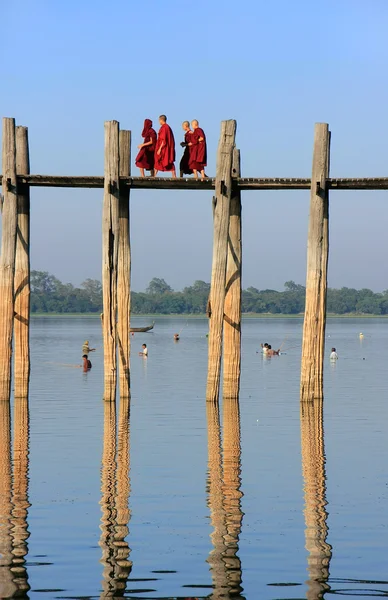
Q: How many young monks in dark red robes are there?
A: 4